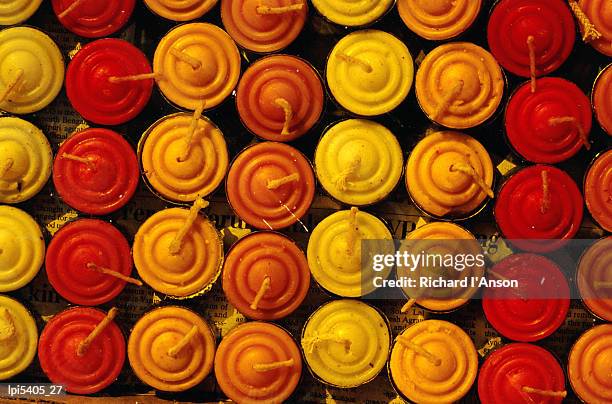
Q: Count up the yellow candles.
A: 10